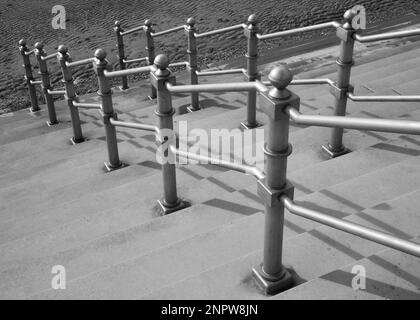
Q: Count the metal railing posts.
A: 11